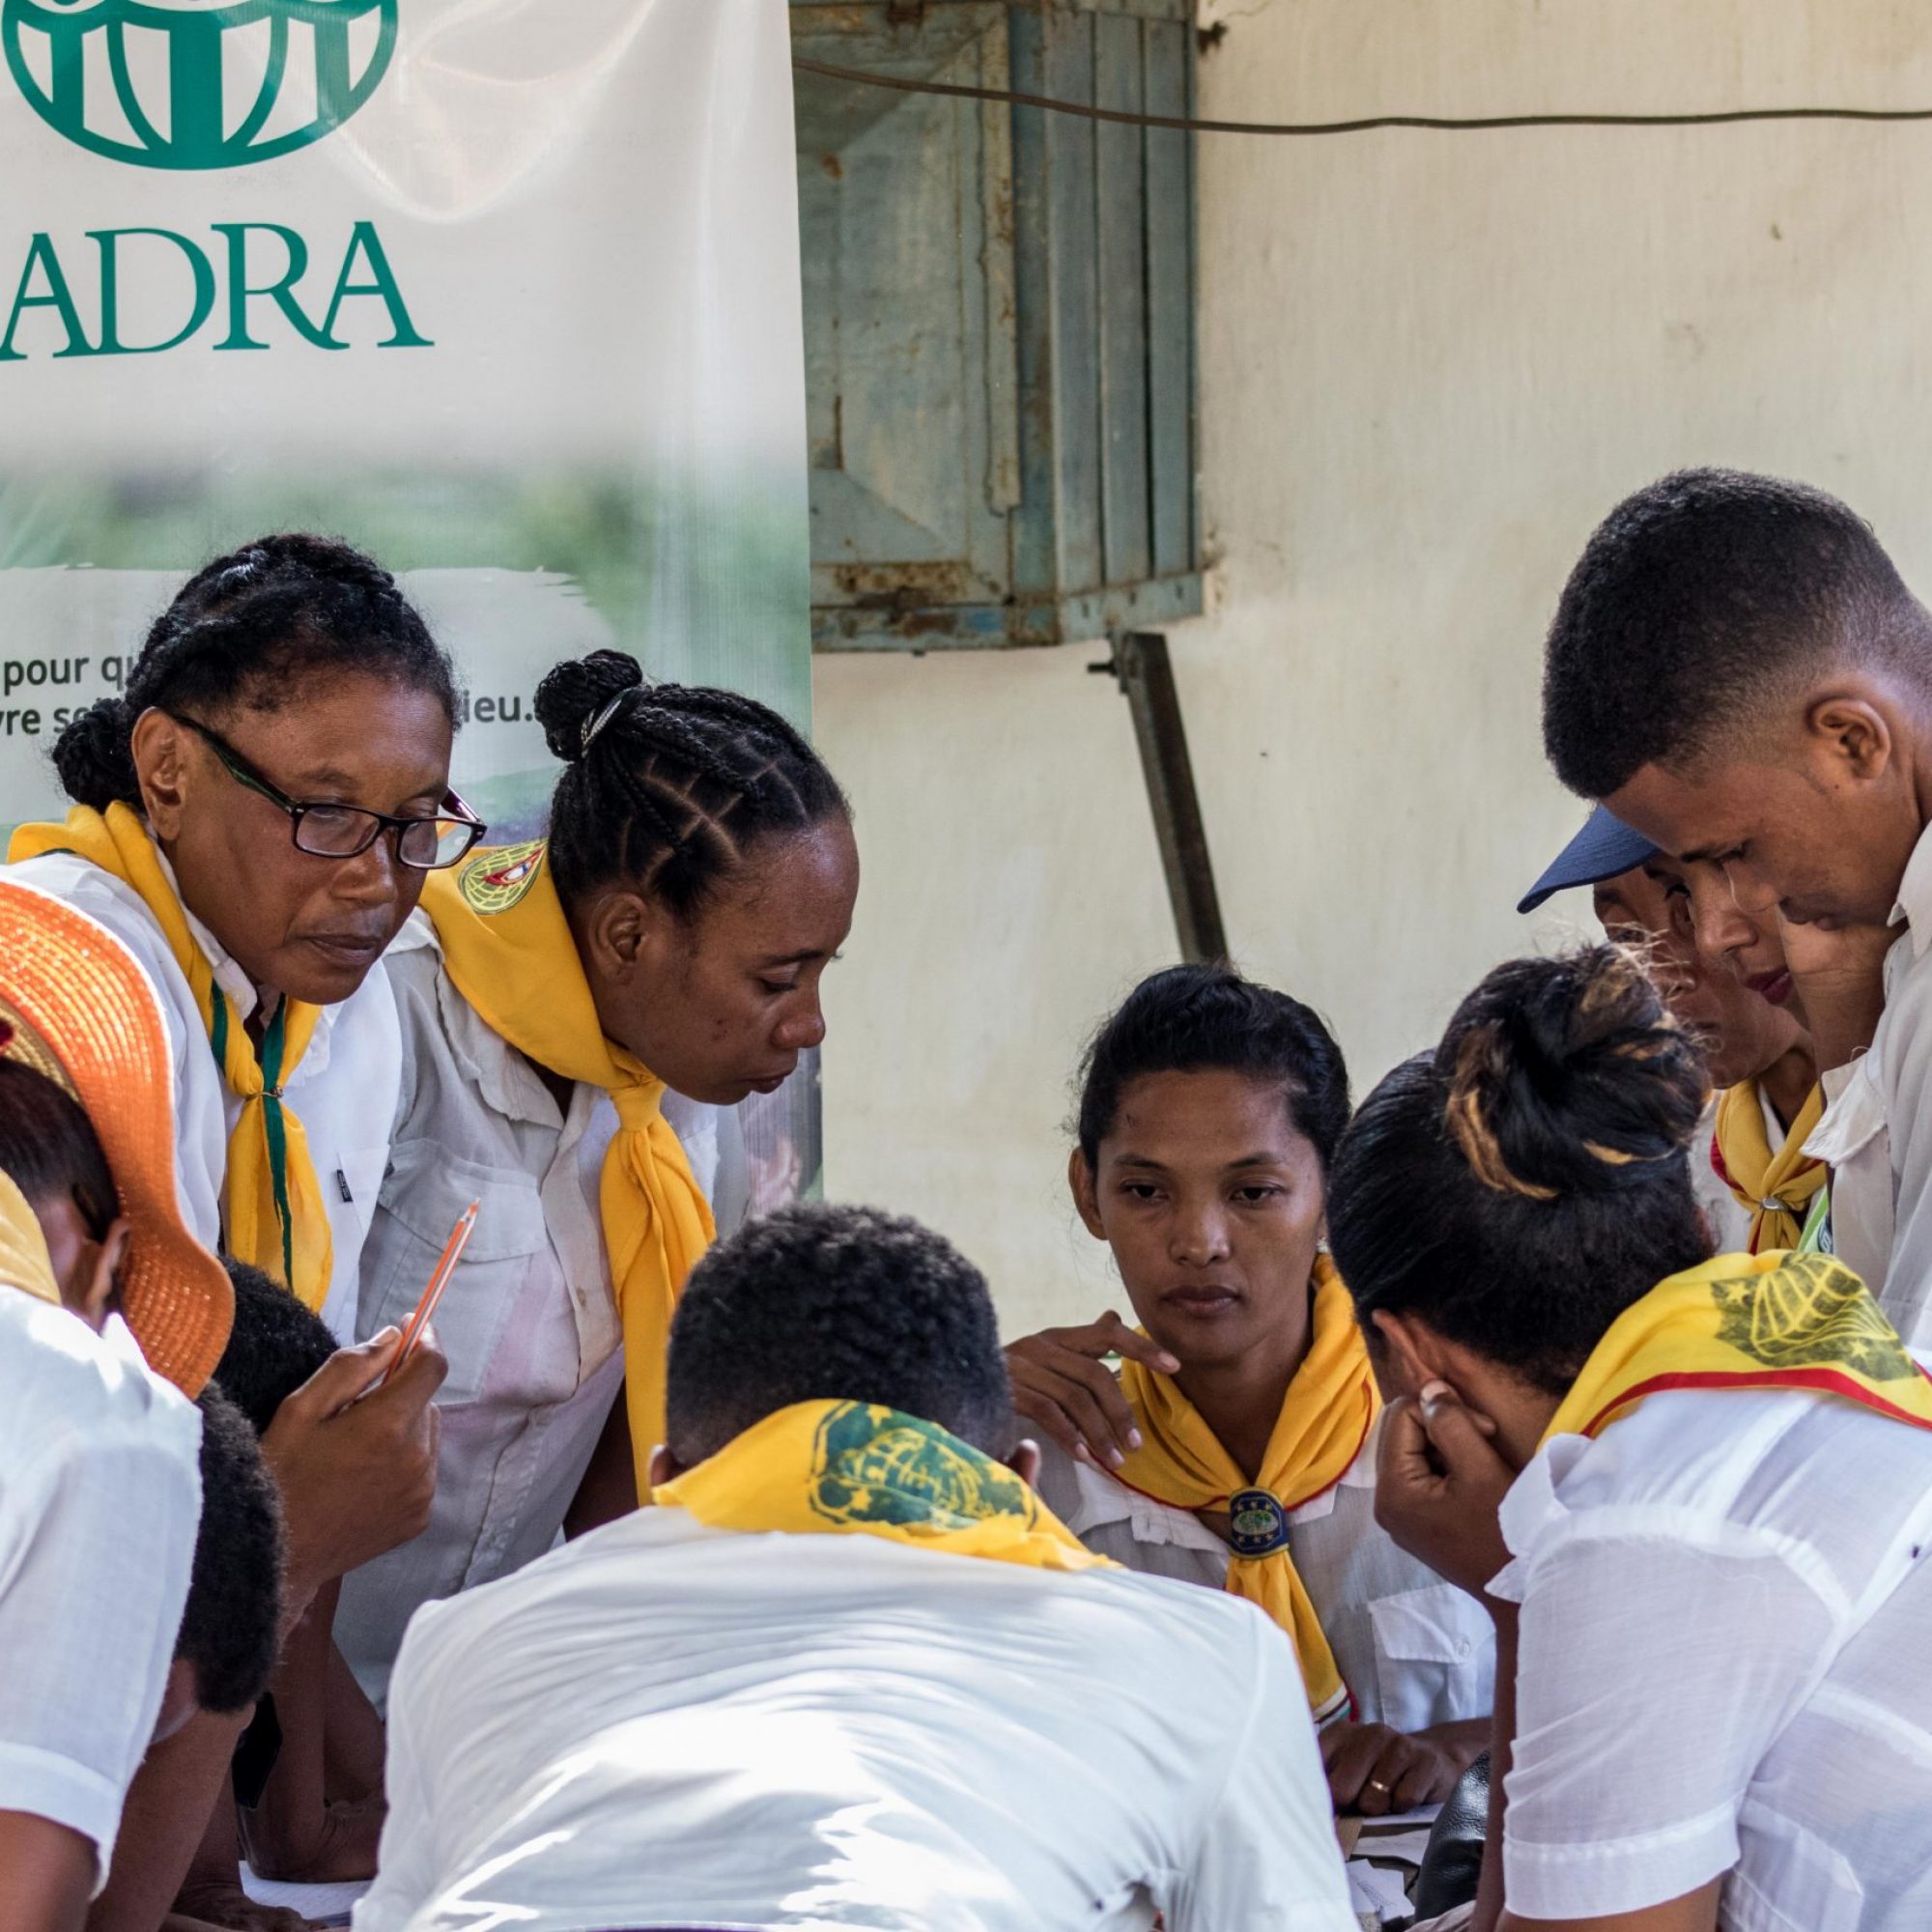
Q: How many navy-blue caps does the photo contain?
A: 1